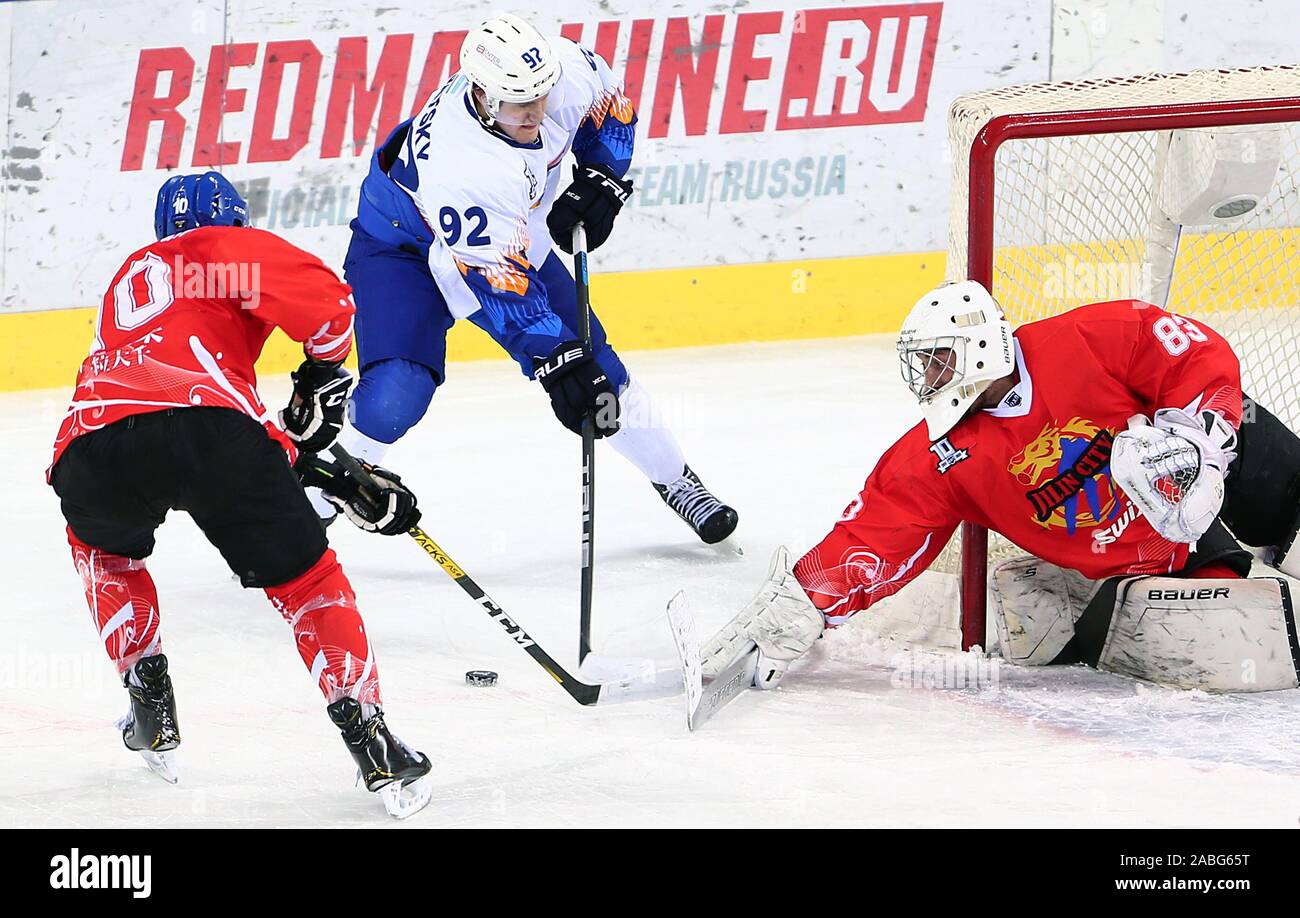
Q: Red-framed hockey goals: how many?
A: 1